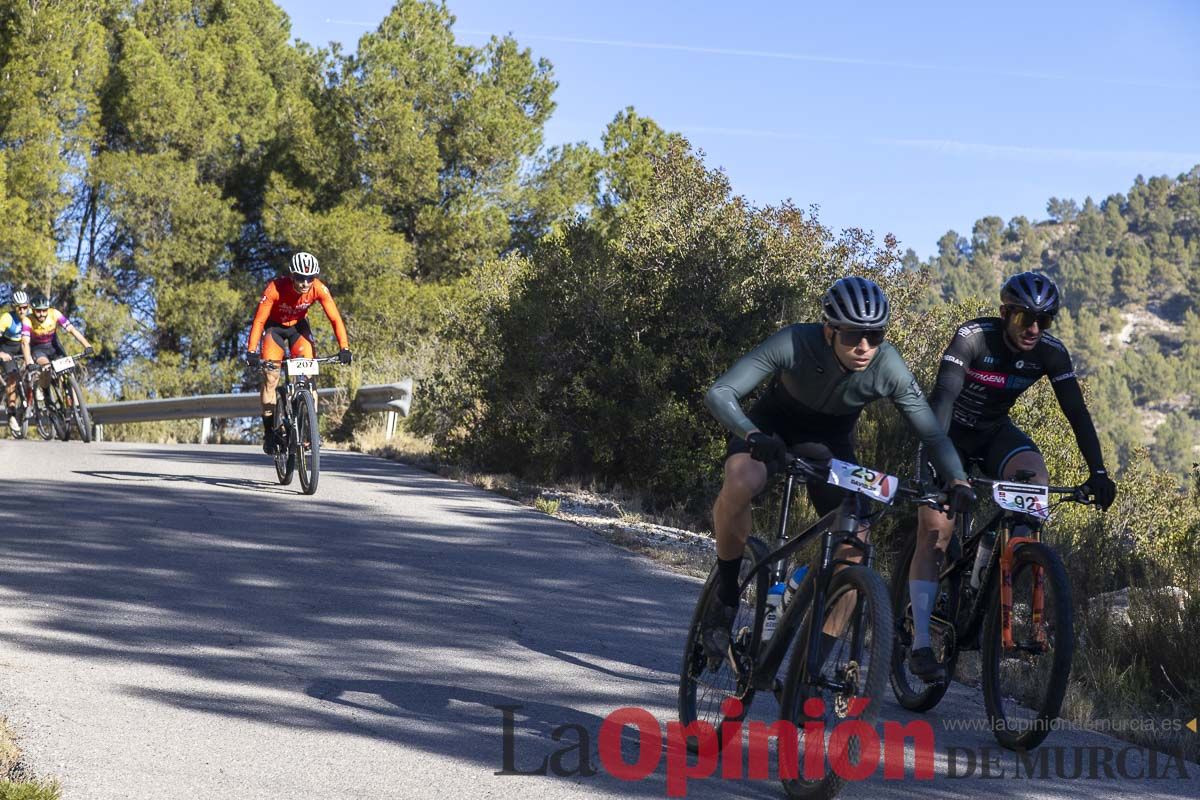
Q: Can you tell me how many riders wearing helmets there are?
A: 5